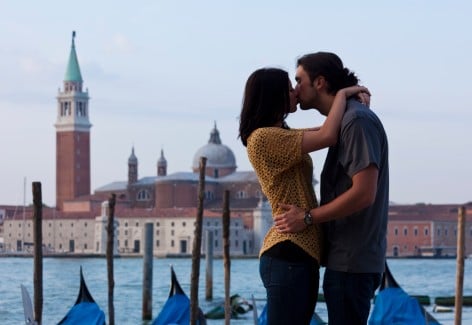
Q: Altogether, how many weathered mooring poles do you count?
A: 7